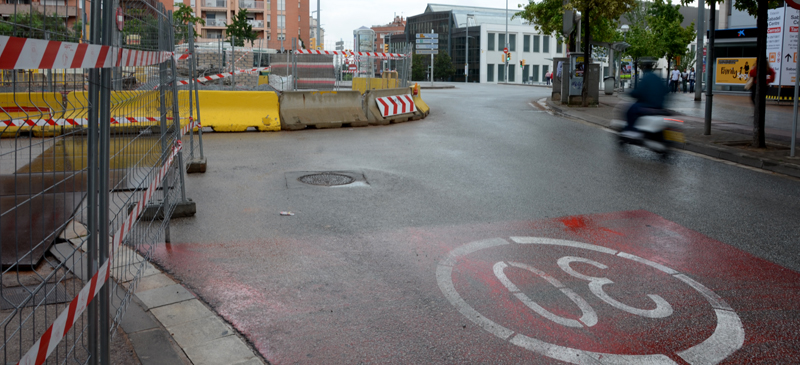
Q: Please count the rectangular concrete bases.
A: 2